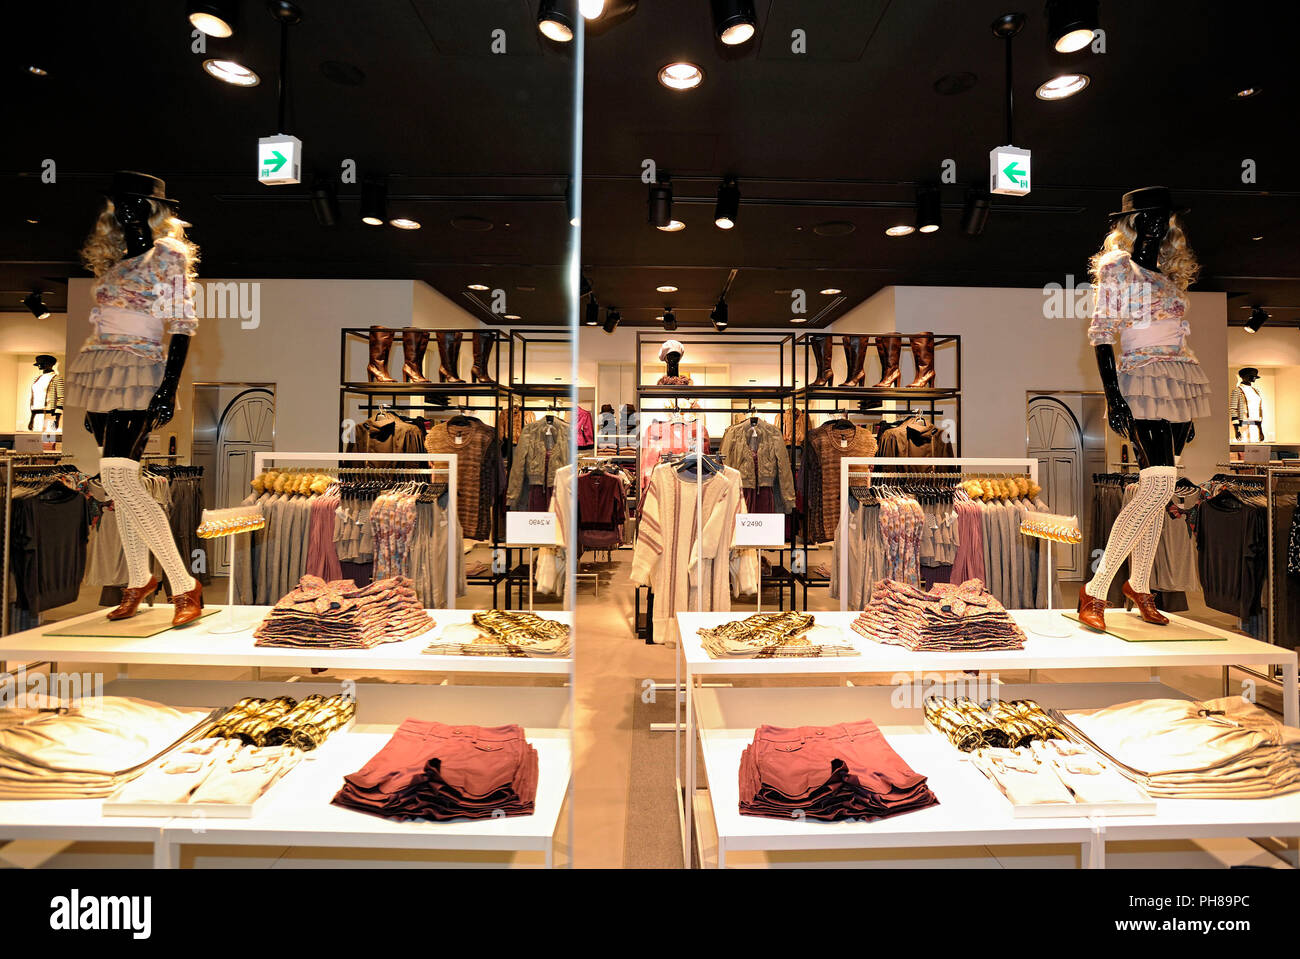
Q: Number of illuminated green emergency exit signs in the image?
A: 2